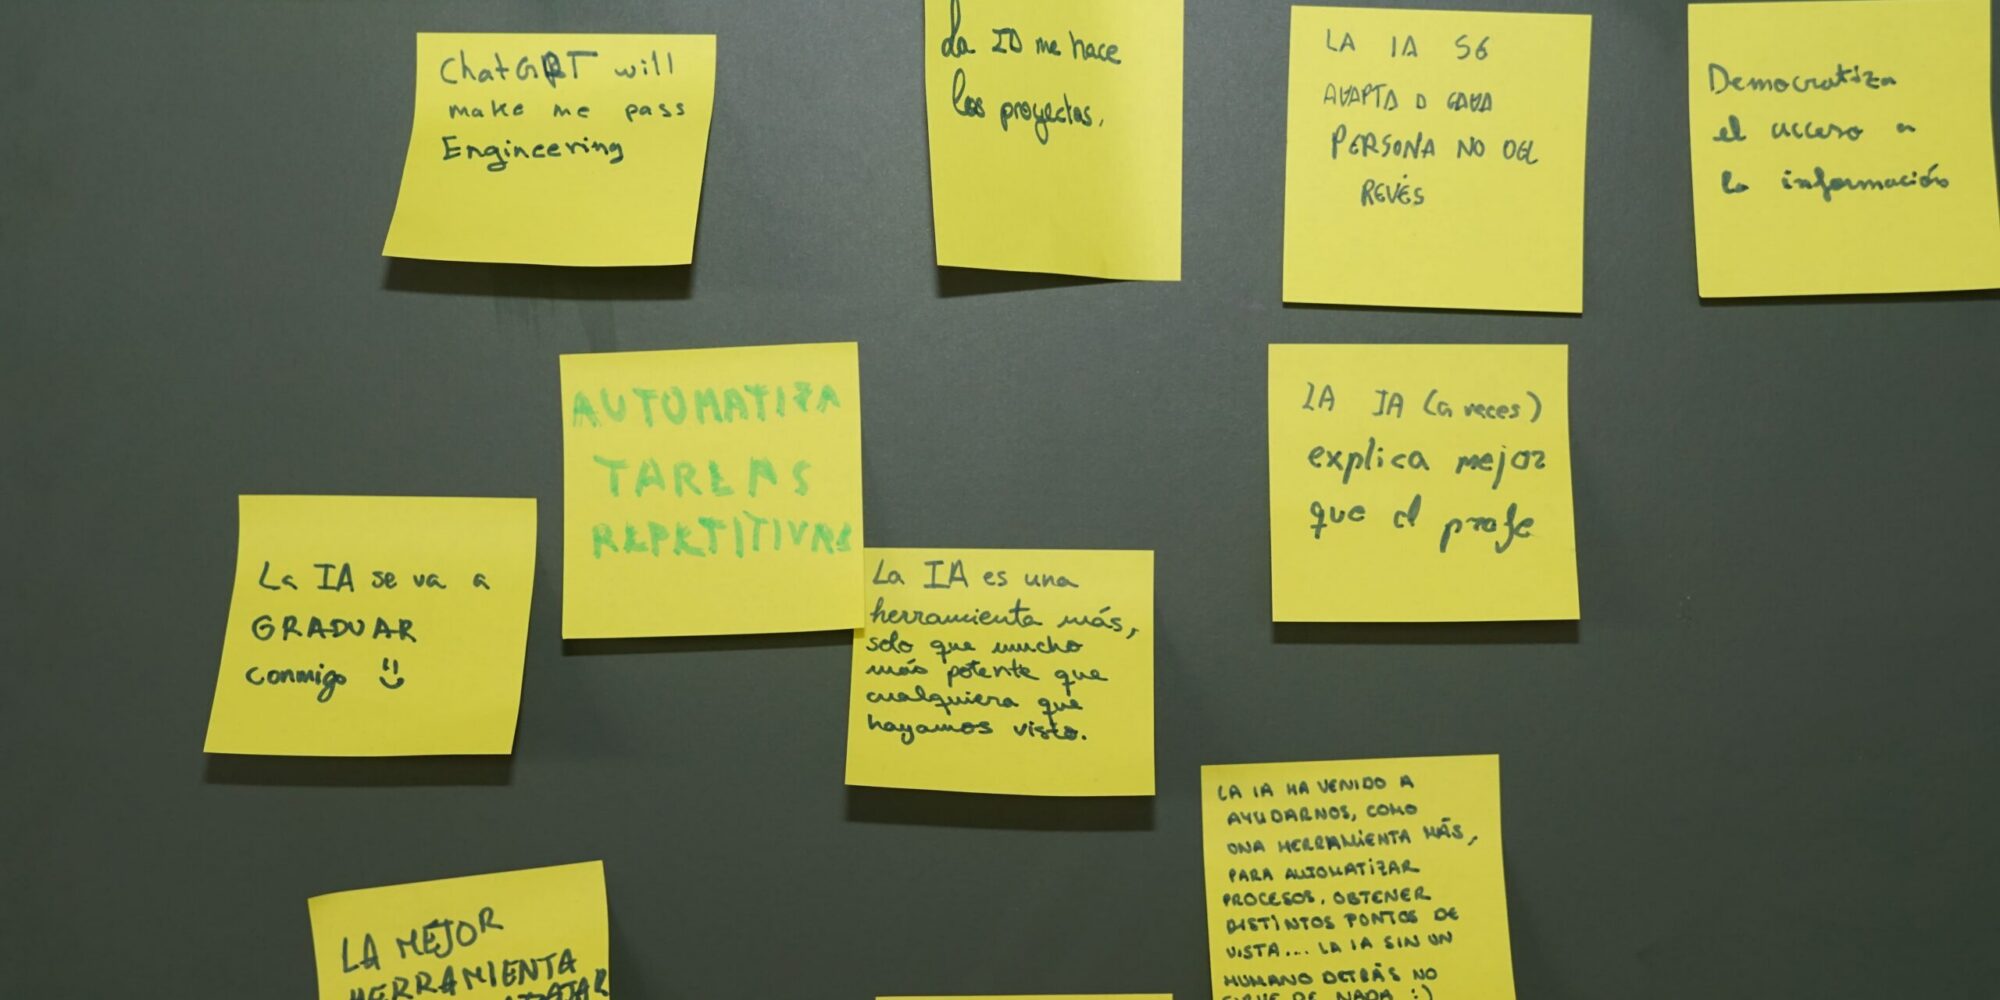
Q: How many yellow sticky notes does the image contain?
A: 11